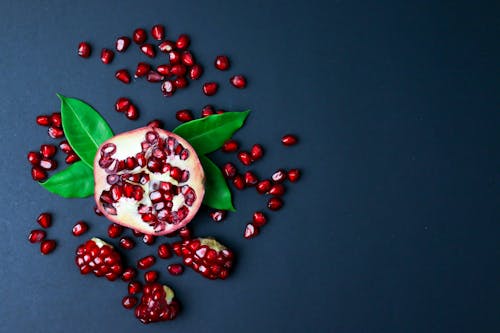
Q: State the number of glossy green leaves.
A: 4